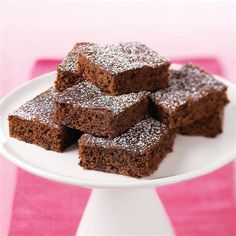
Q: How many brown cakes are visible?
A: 7